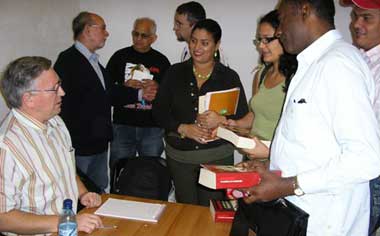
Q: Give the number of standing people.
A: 7